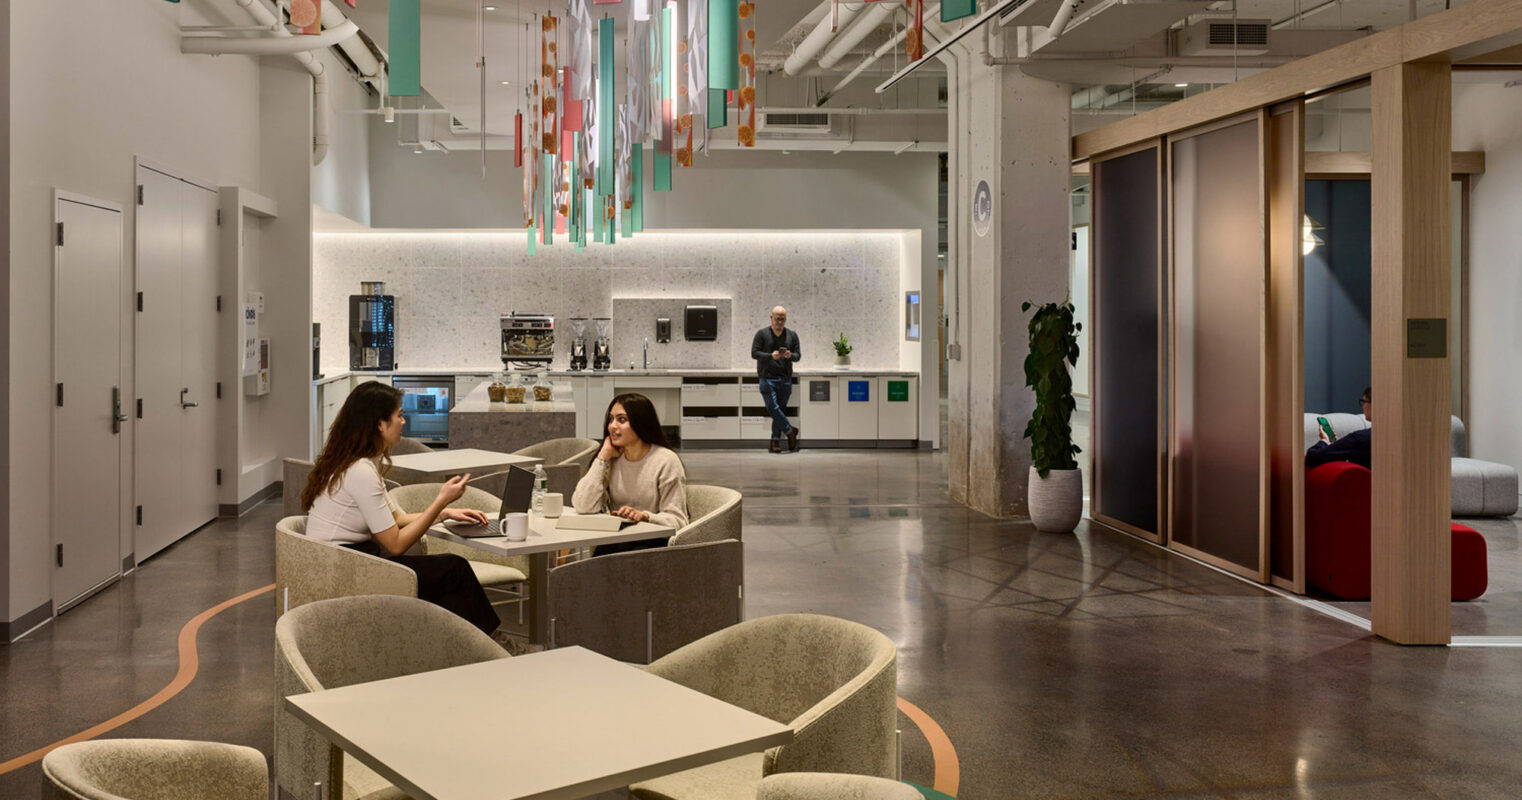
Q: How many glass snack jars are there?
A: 3